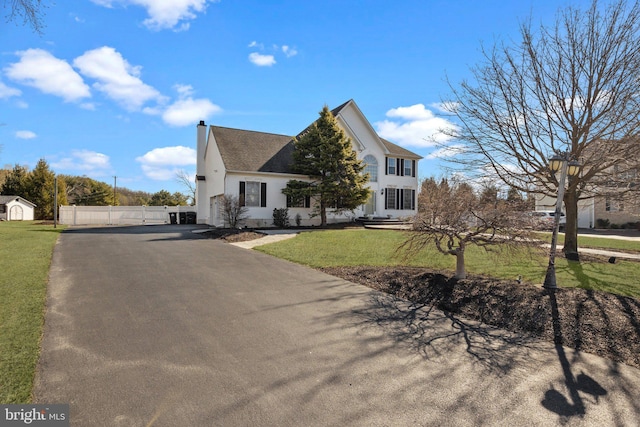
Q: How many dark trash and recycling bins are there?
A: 3